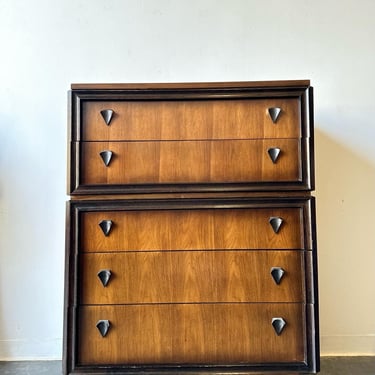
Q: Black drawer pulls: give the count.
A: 10